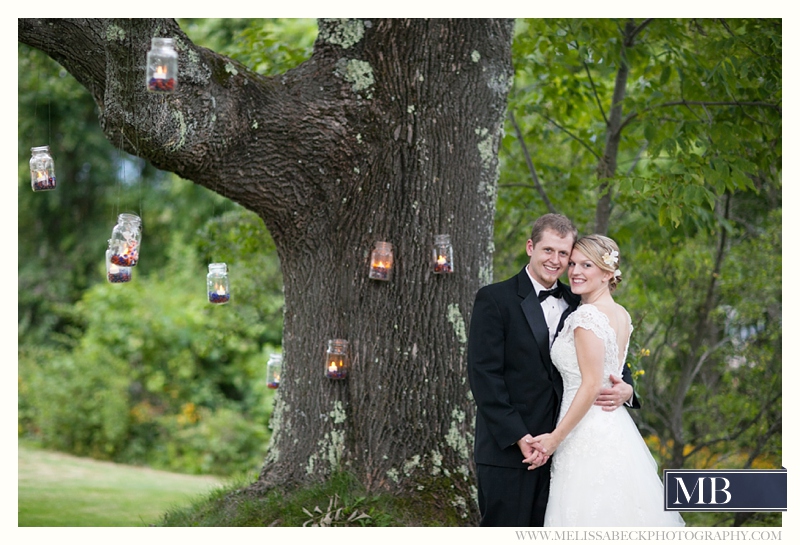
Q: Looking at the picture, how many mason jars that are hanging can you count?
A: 9